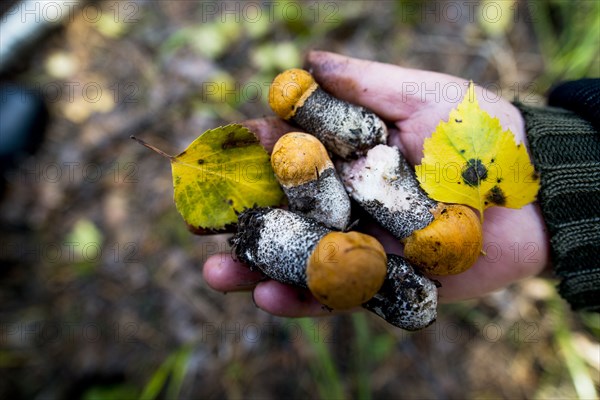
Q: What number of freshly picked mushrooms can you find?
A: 5